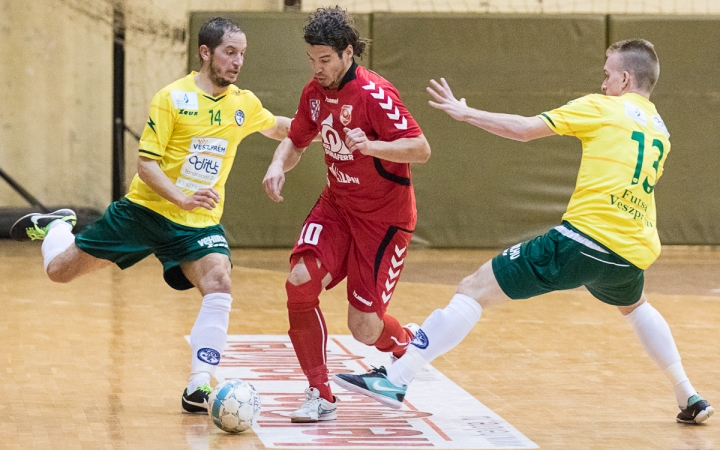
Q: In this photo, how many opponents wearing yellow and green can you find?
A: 2